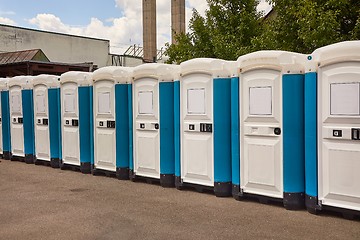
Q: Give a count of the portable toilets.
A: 9